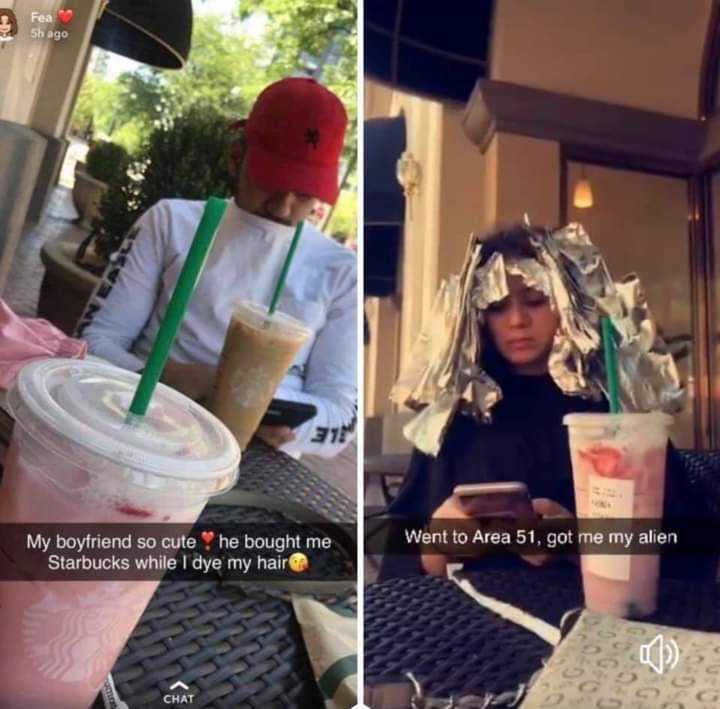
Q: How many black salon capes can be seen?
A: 1